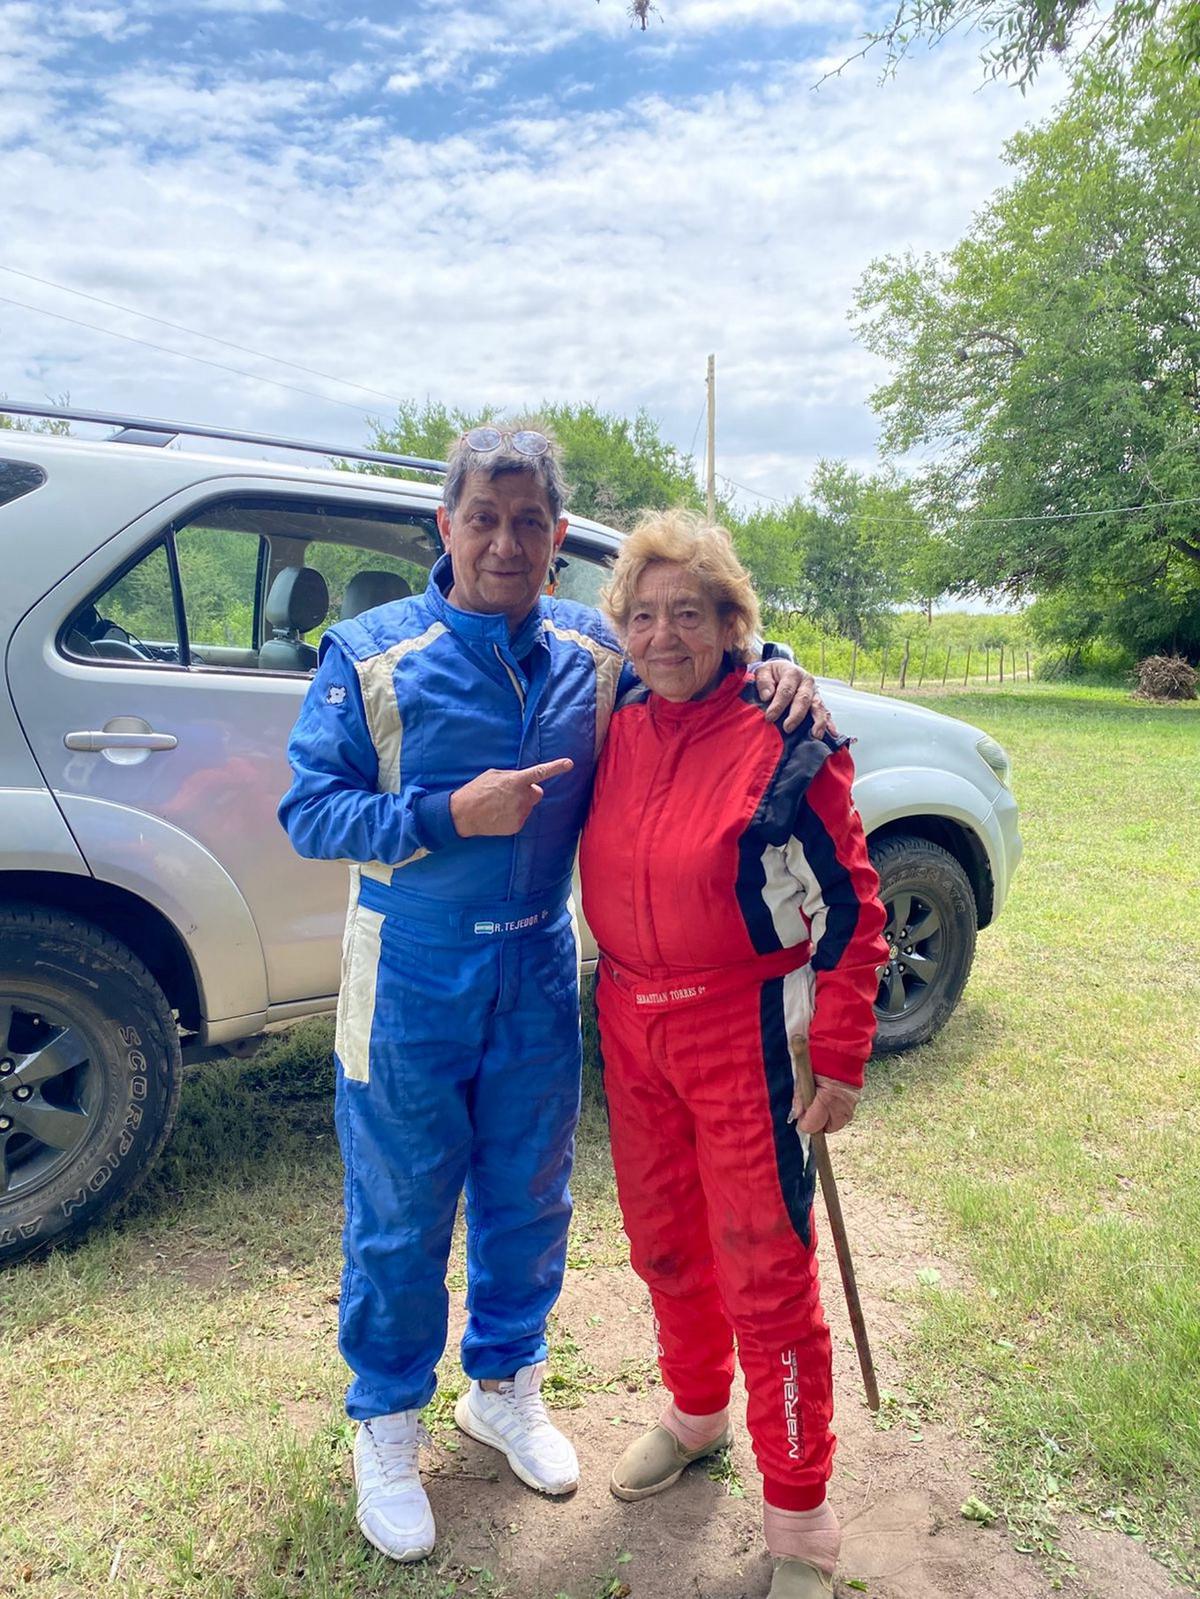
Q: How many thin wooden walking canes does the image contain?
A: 1